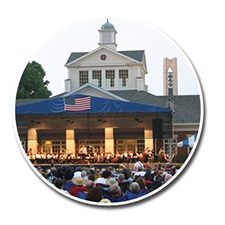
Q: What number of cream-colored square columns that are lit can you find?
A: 4